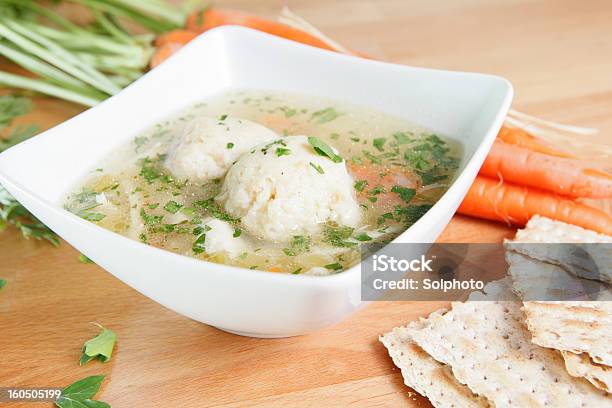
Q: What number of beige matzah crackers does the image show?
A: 5